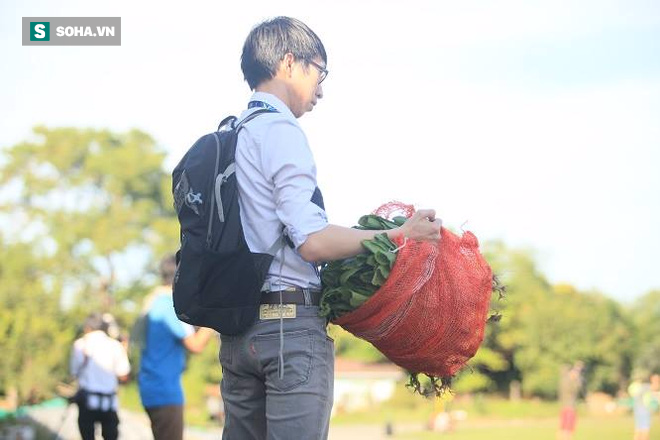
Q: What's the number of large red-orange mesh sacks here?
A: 1